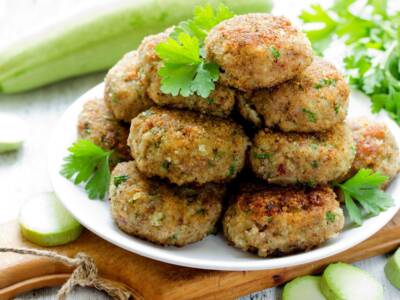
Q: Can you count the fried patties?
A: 10